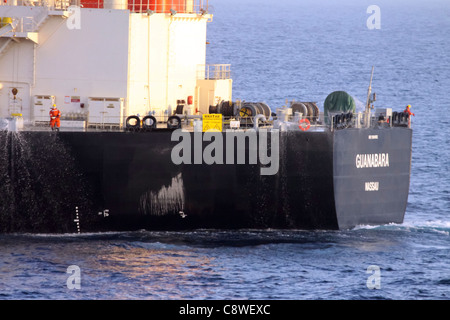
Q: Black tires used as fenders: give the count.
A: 3